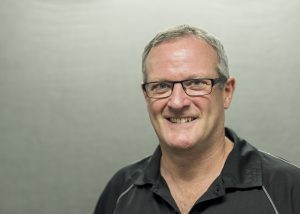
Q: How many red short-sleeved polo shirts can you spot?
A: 0